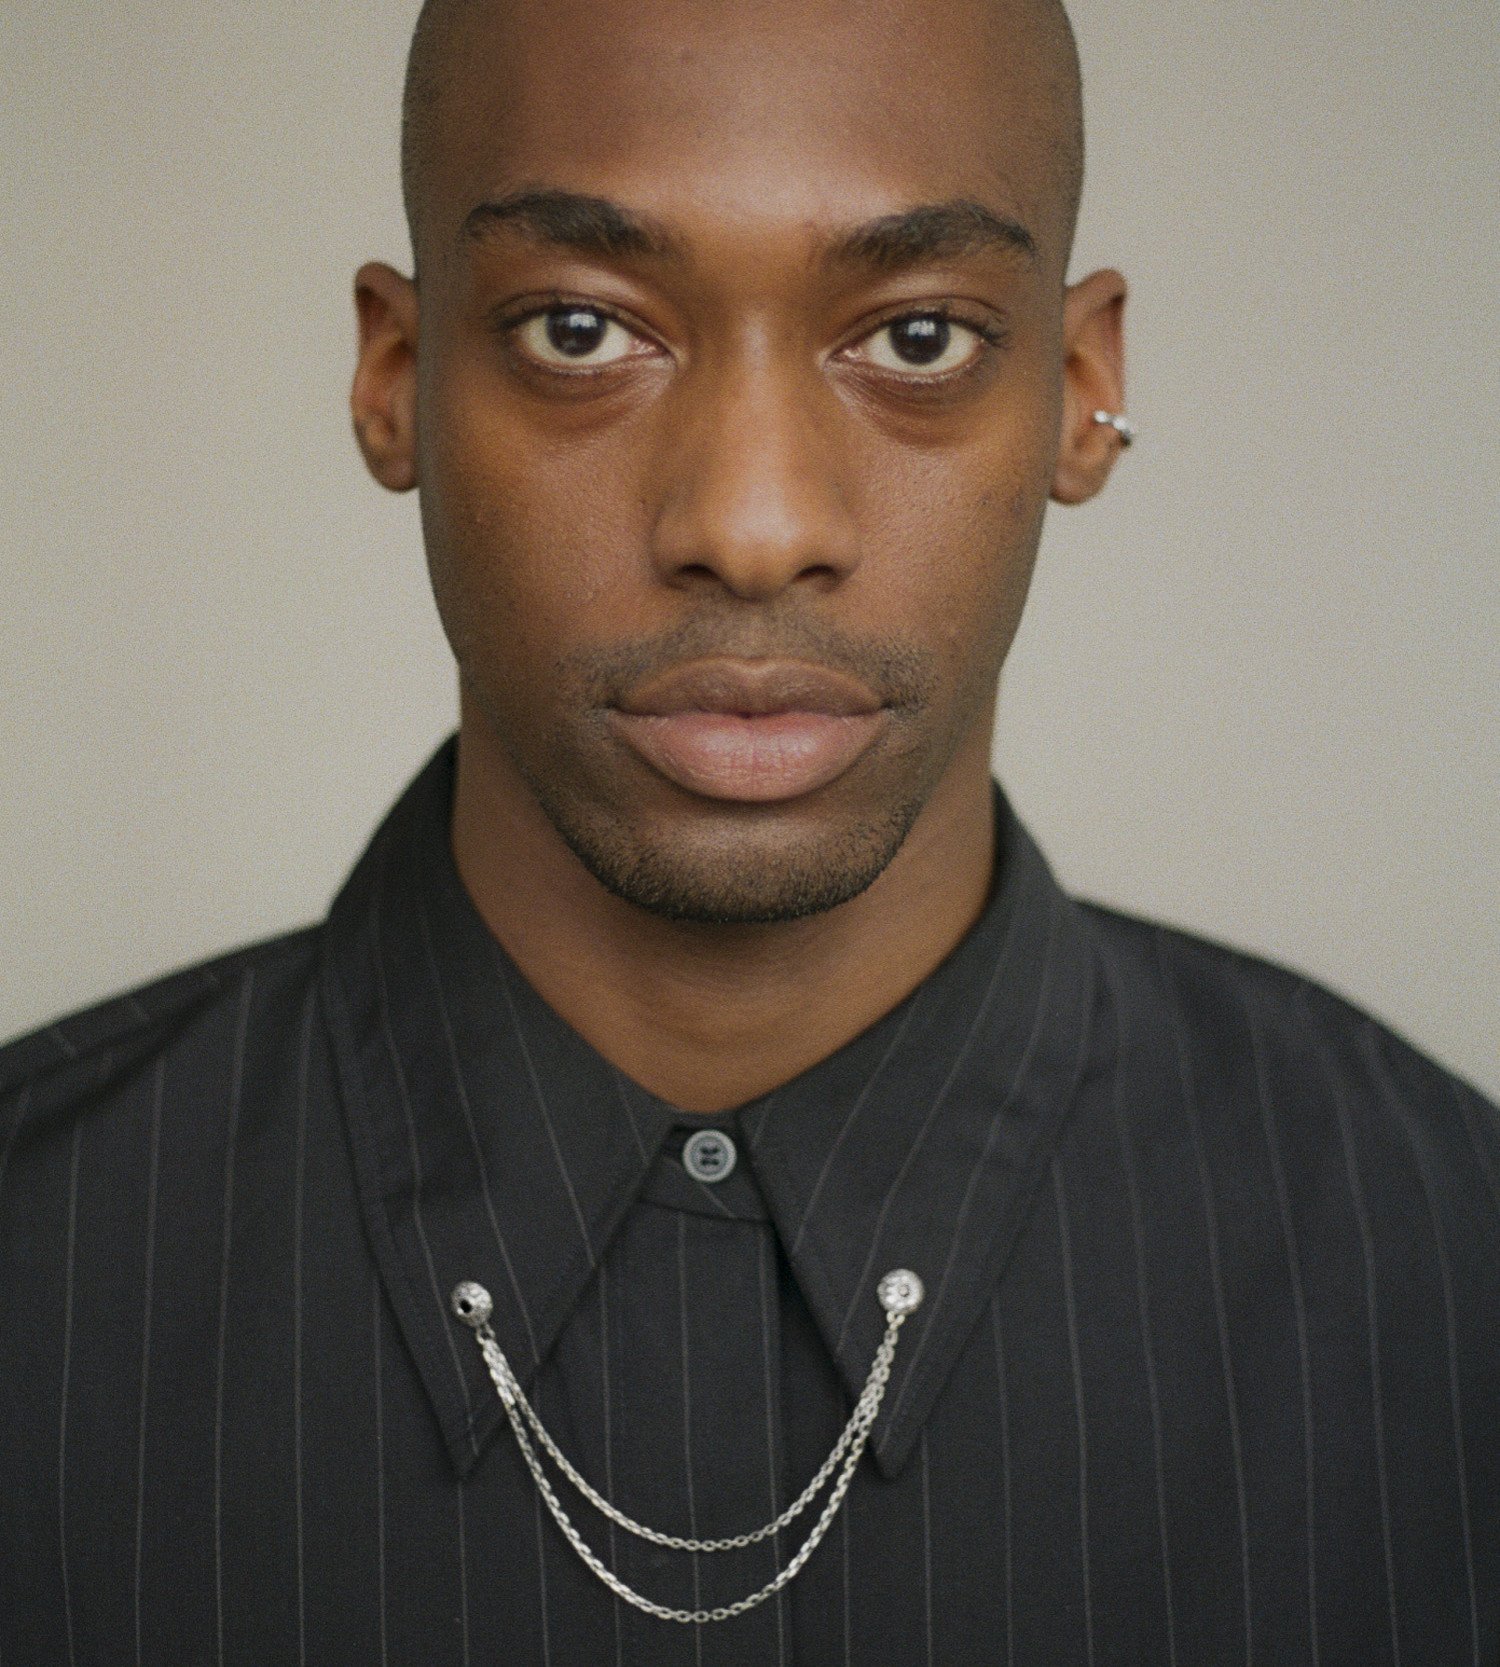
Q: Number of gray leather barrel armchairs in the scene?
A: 0